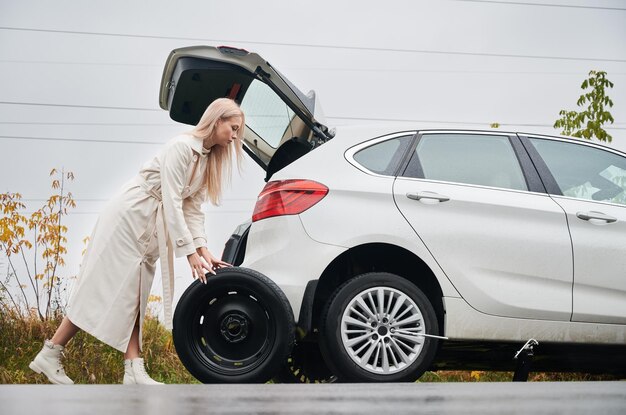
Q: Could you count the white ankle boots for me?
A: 2